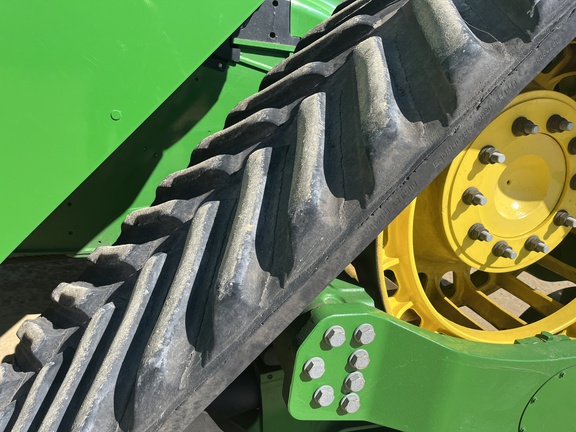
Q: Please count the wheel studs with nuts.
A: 10